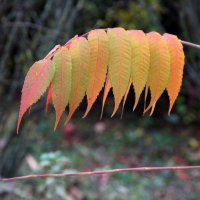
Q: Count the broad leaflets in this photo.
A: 8